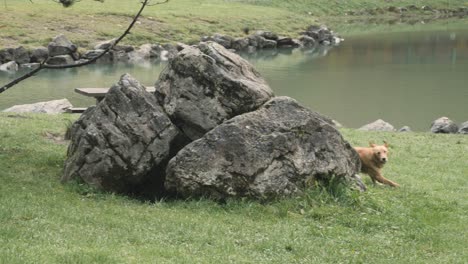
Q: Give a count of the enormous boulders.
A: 3